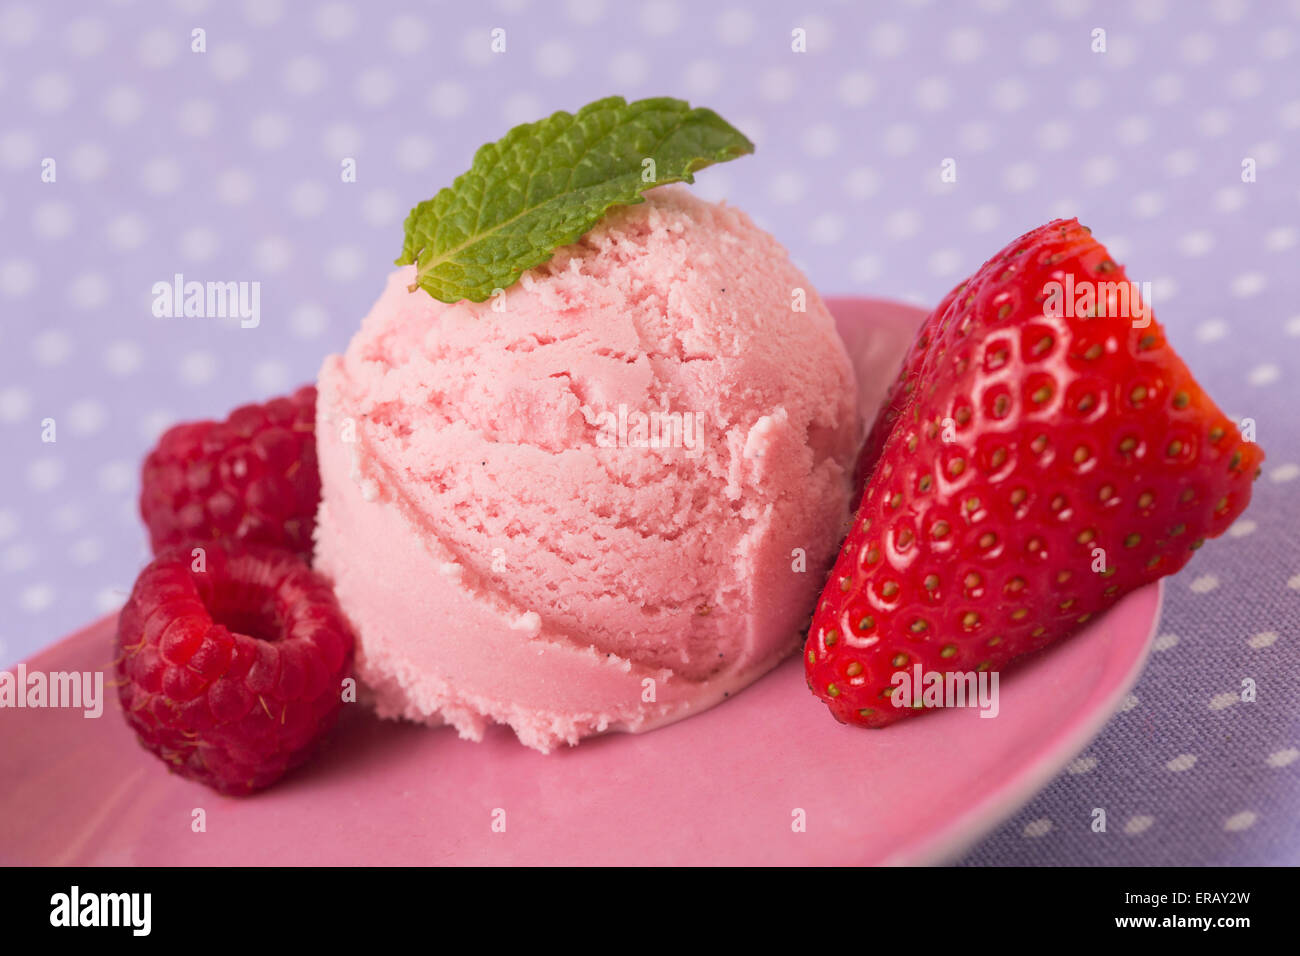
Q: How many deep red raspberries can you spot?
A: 2